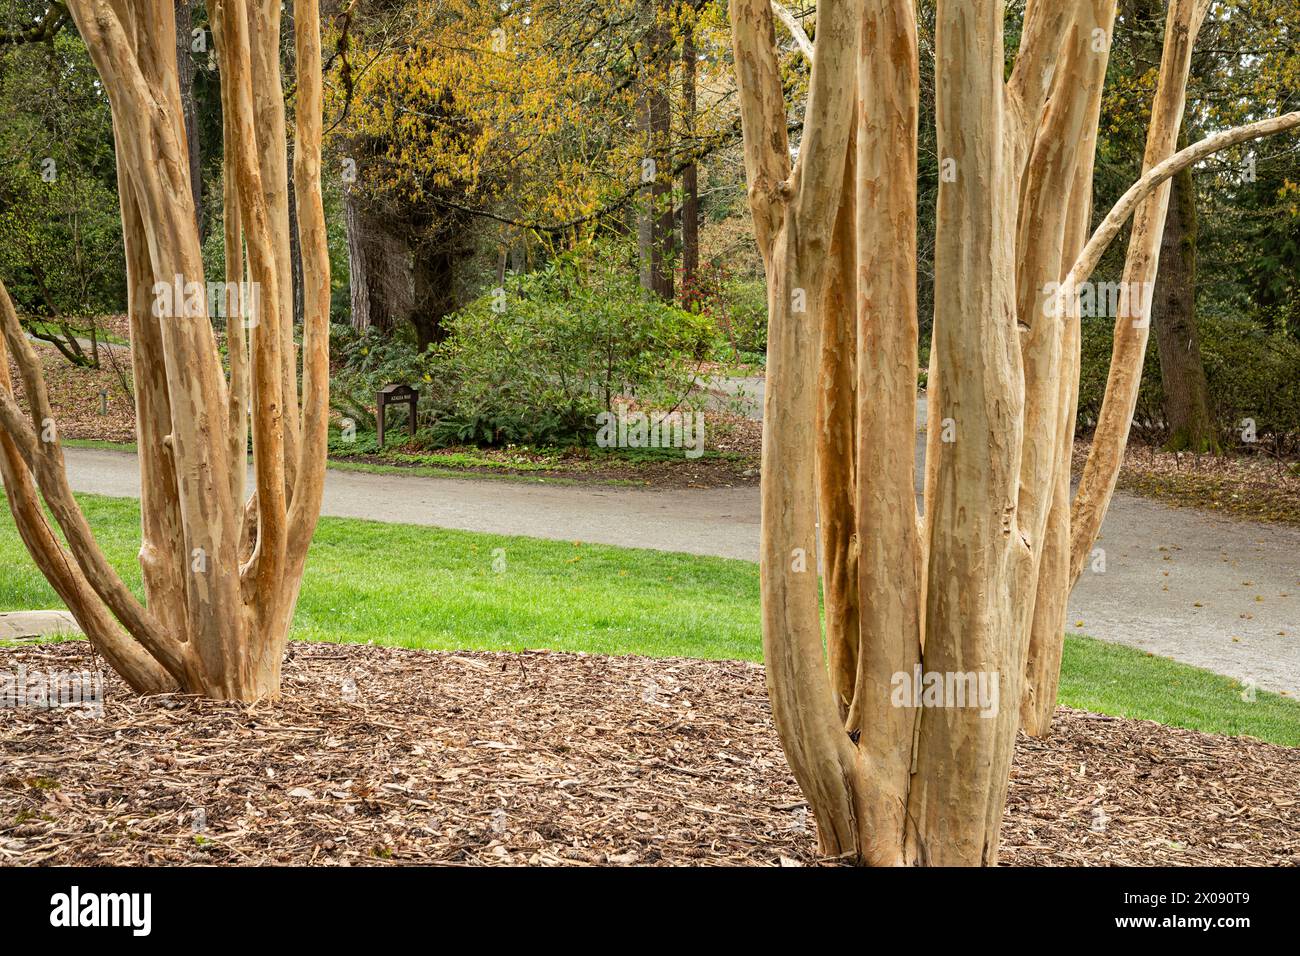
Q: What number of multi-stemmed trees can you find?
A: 2